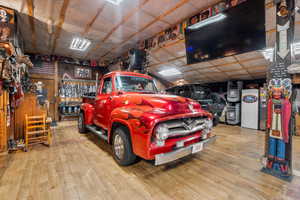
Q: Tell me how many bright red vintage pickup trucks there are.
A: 1